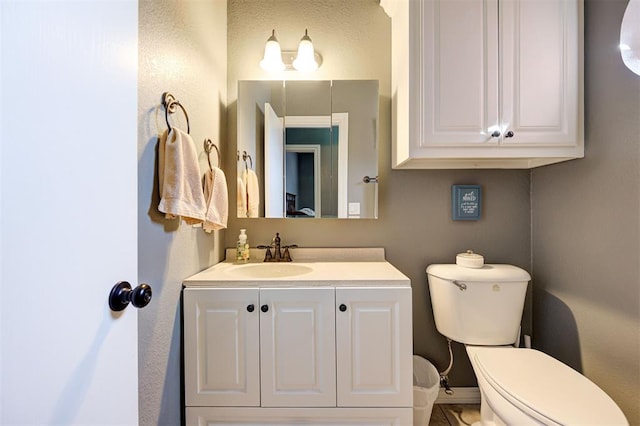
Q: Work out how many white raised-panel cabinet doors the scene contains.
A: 5